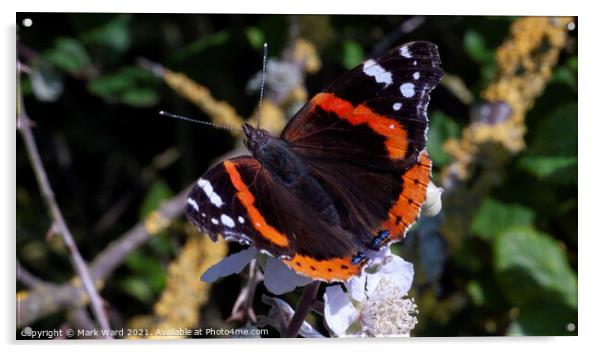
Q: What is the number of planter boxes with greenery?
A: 0